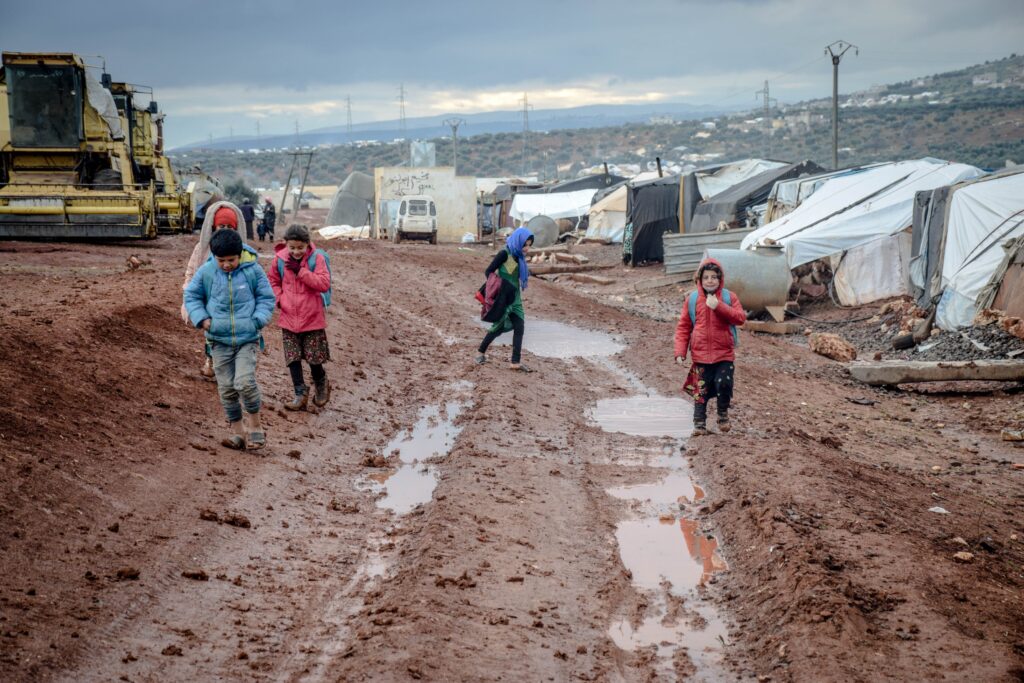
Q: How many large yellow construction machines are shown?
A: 2